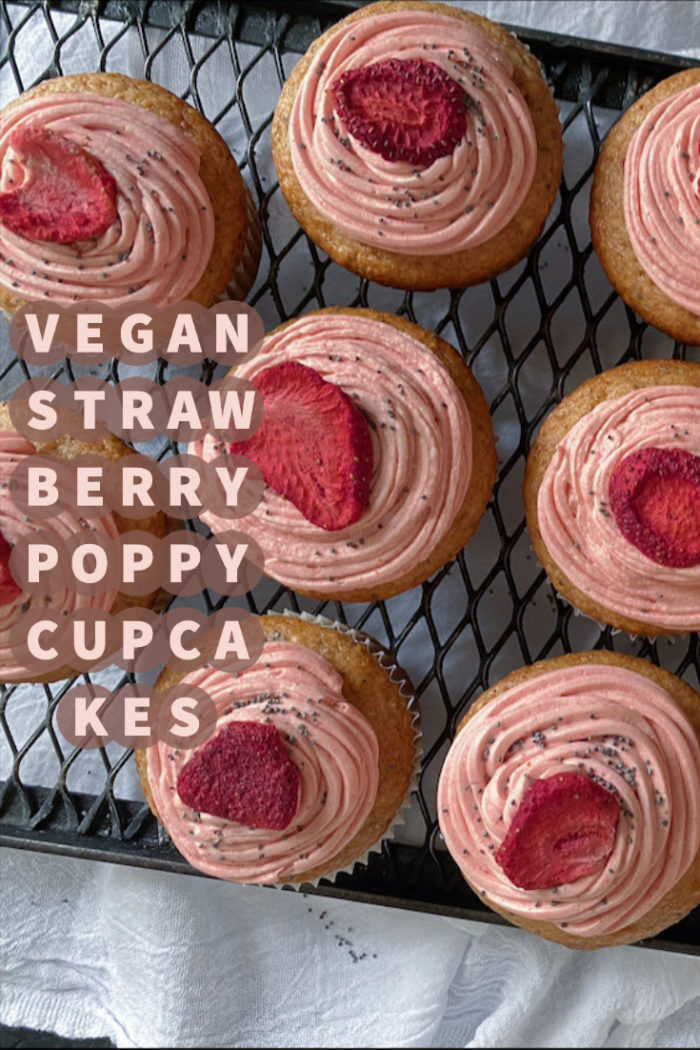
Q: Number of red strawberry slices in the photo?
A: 7